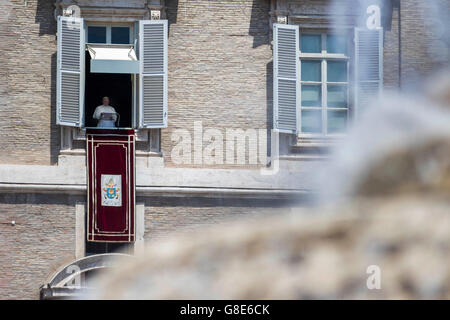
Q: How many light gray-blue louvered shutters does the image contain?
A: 4